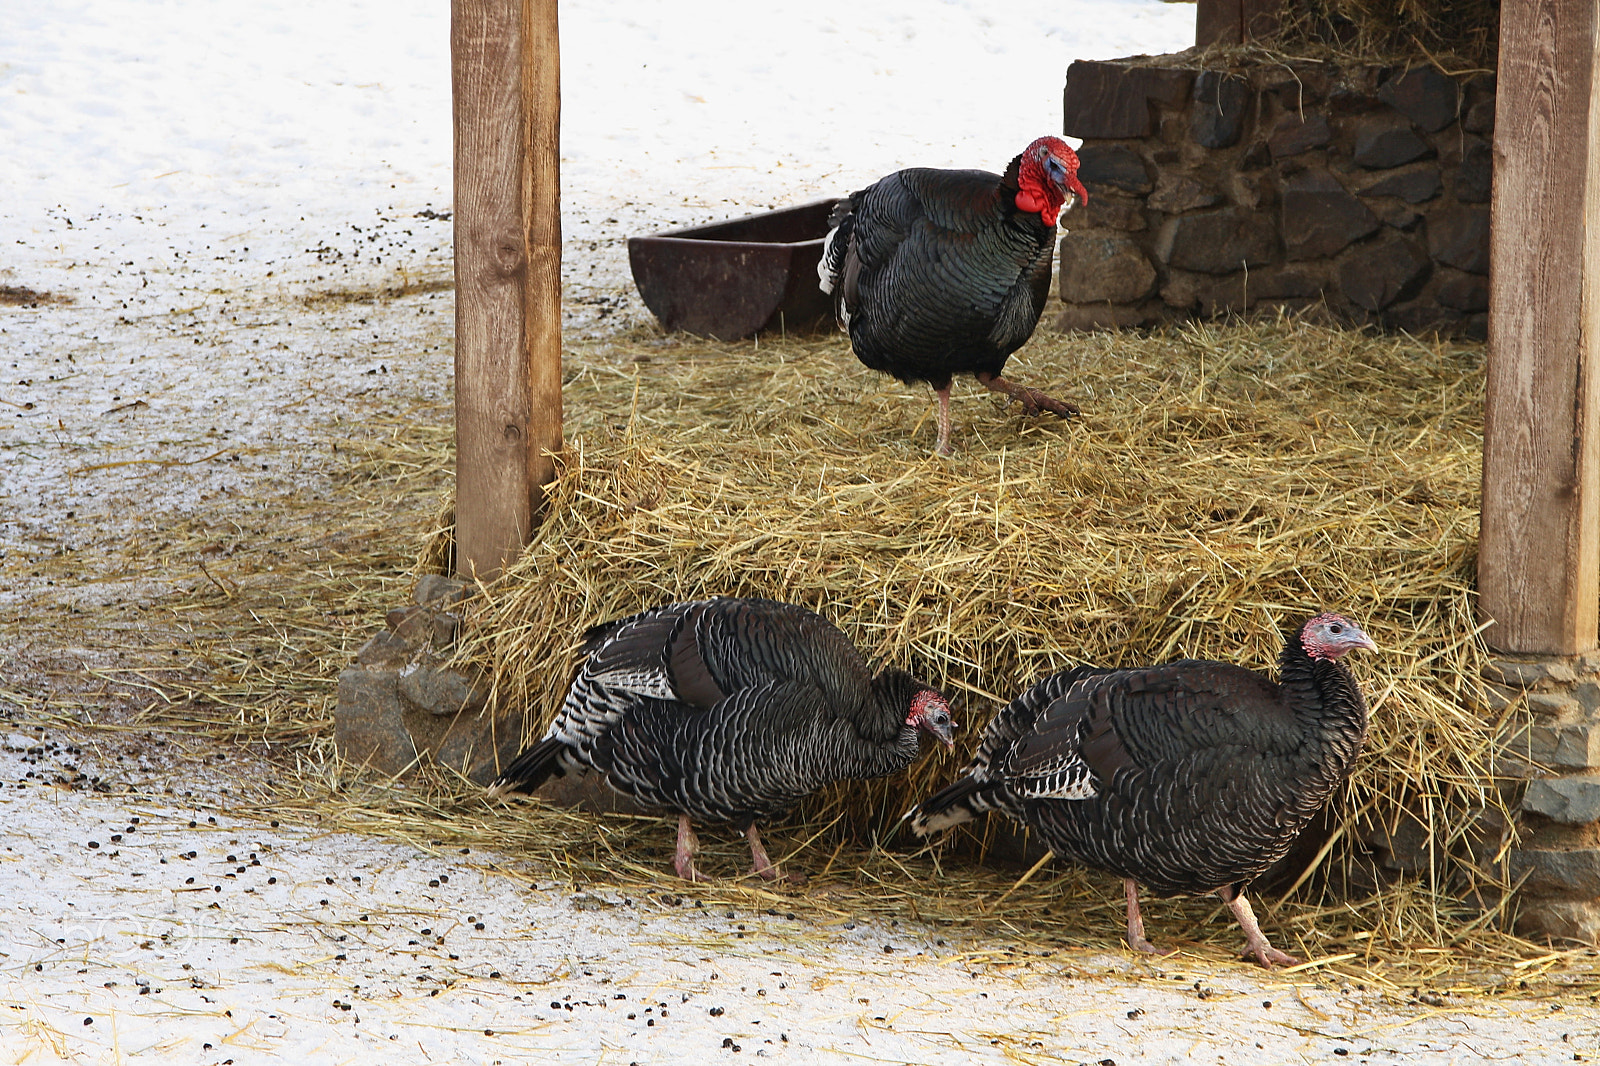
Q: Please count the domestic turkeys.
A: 3